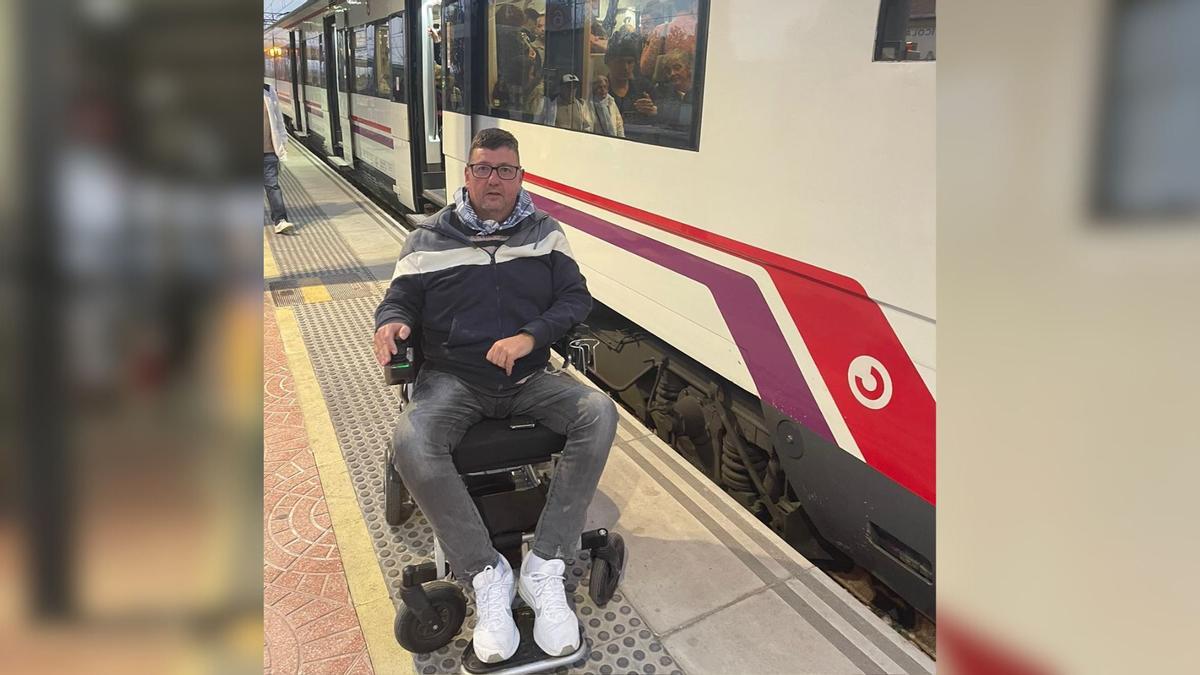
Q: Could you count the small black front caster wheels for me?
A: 2